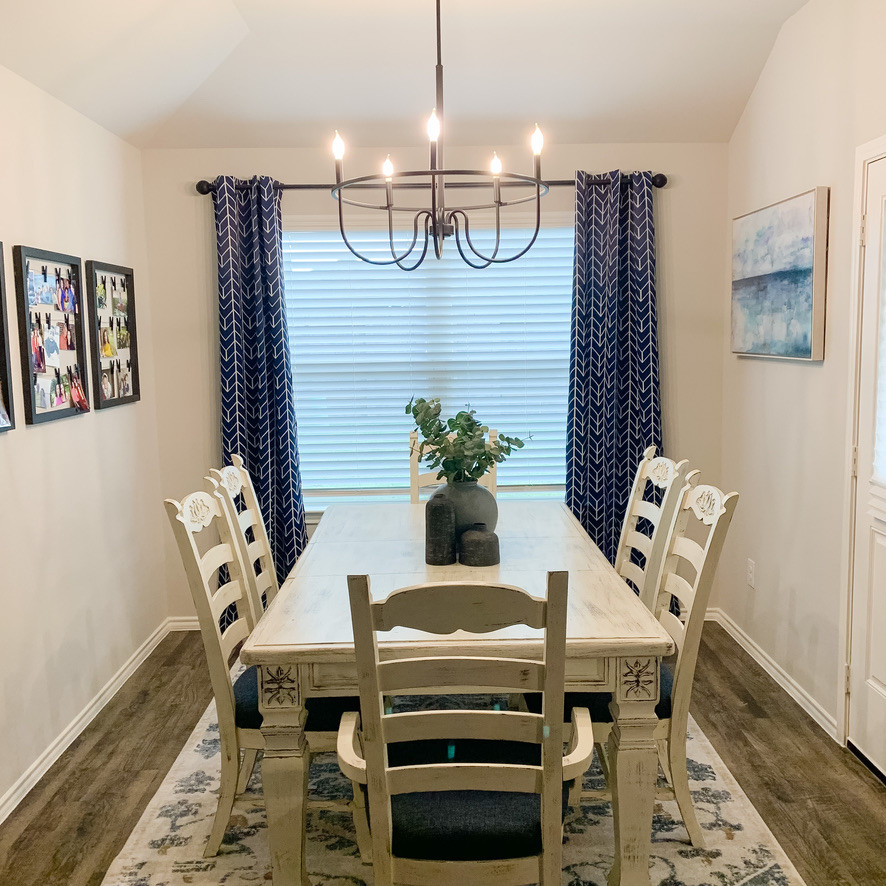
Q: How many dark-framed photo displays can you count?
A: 3